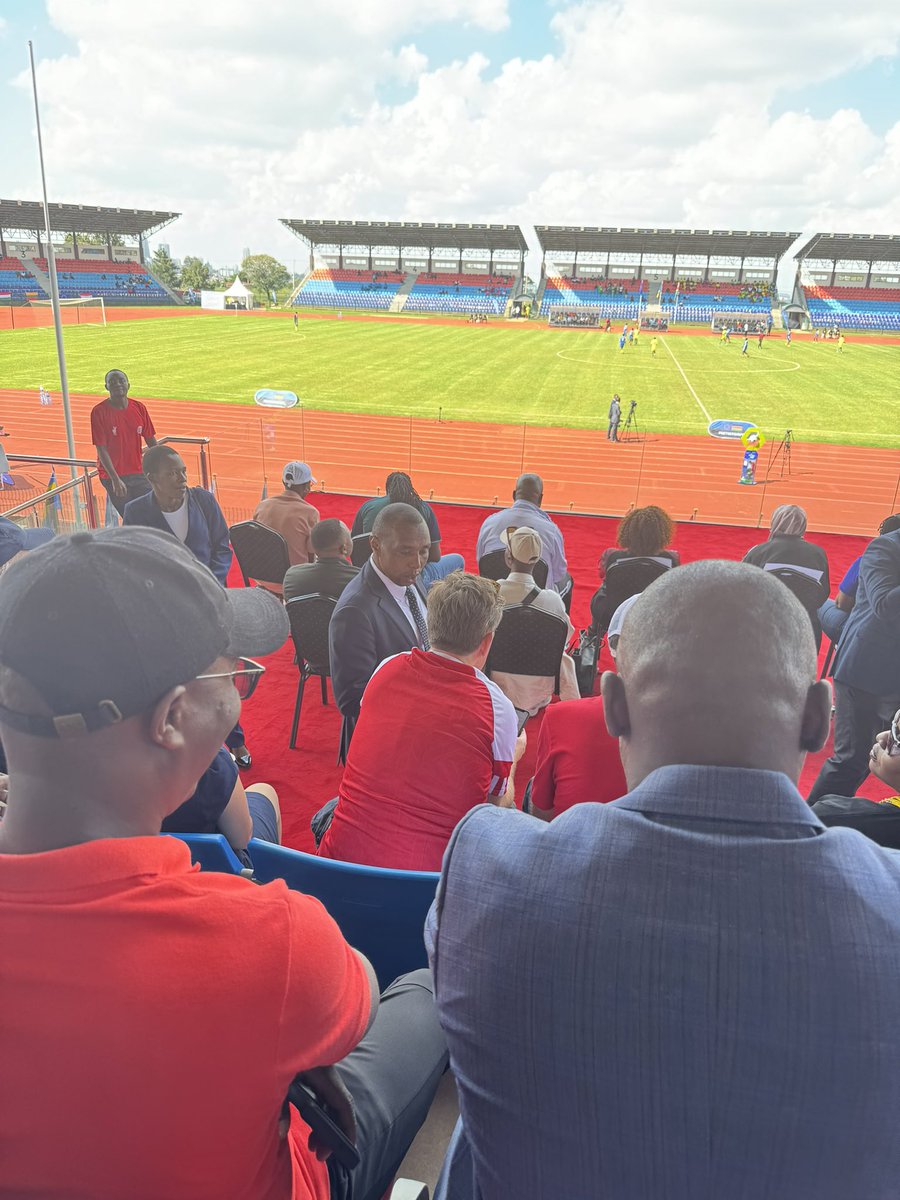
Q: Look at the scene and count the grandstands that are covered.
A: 4